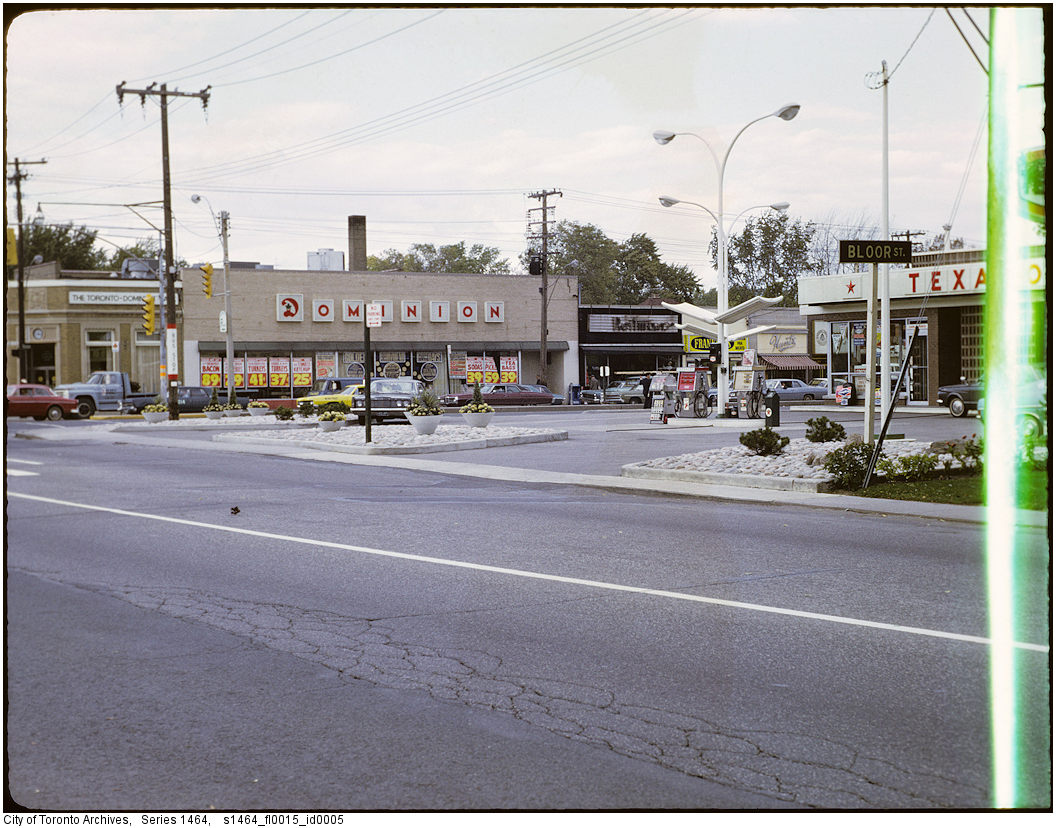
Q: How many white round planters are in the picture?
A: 7